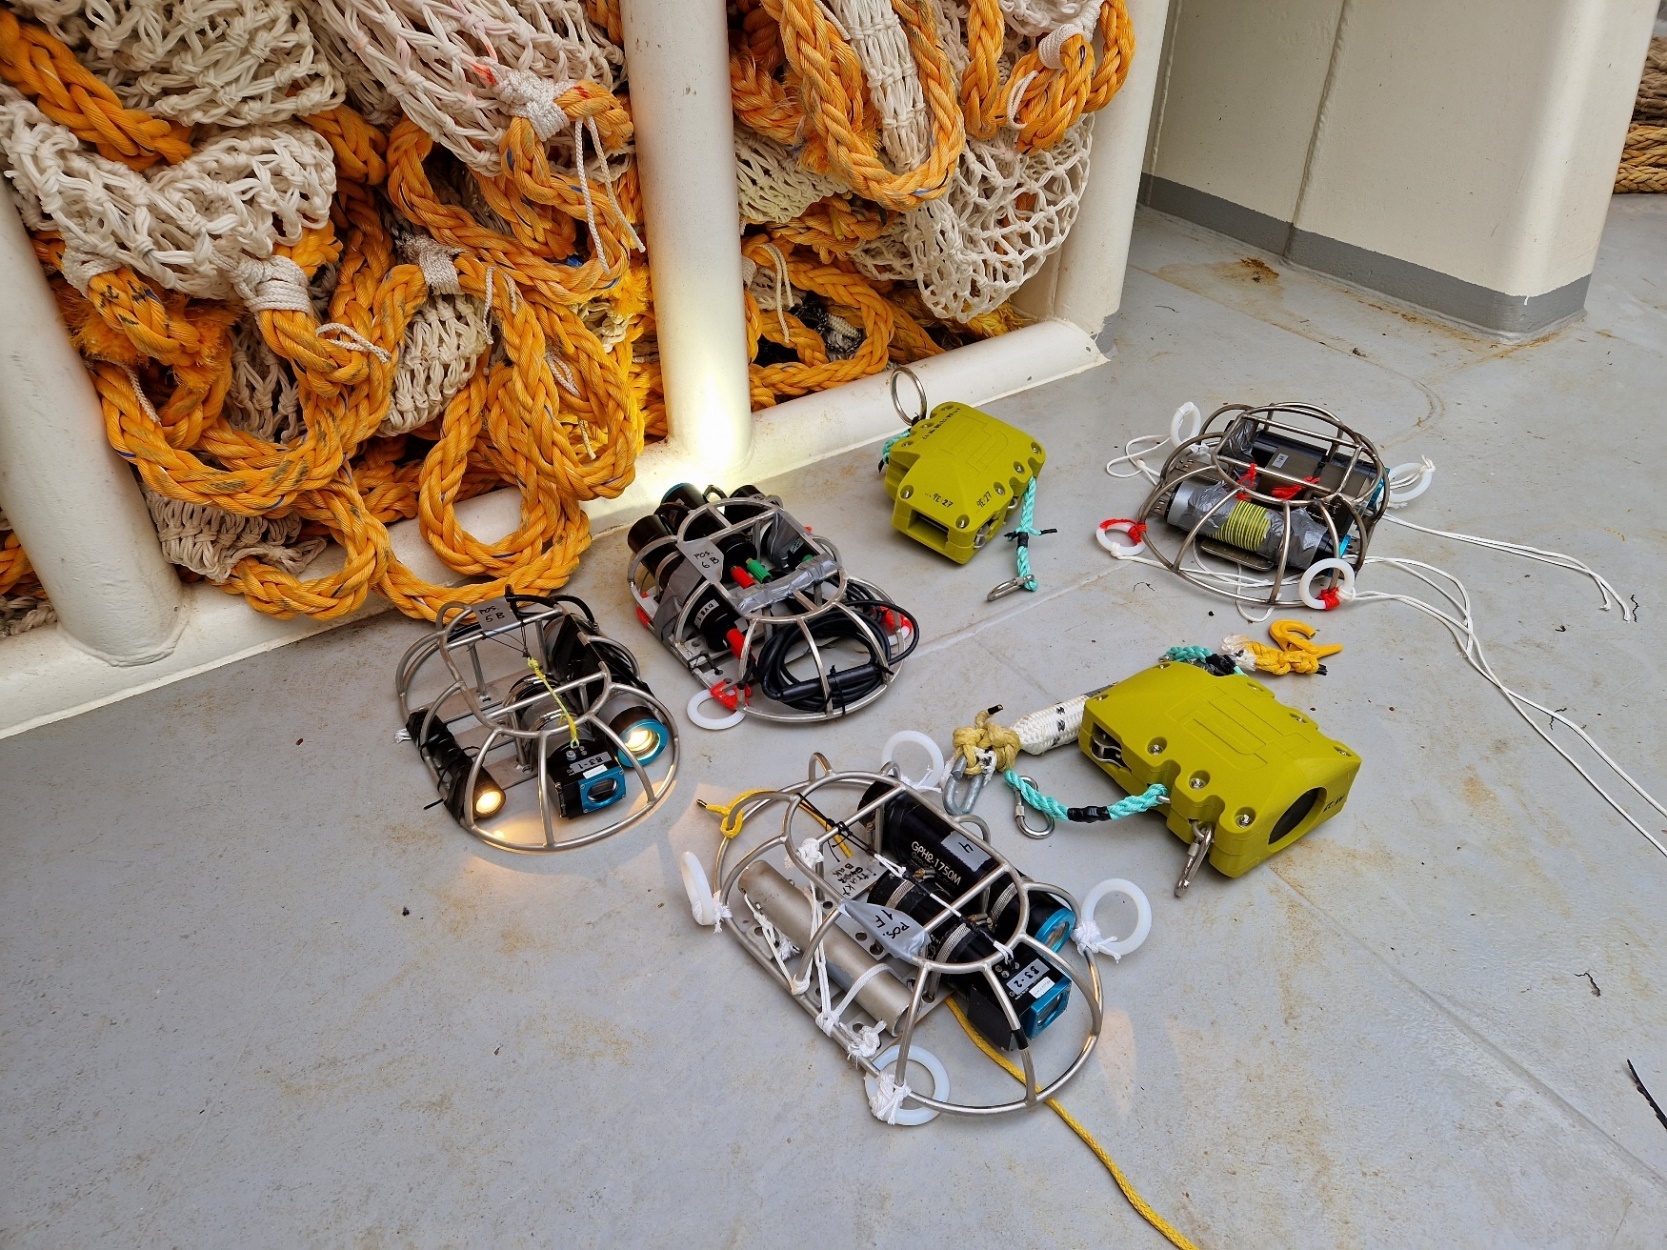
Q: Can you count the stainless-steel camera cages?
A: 4